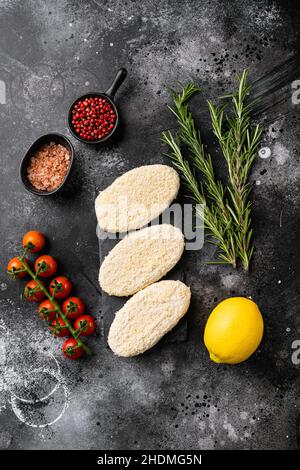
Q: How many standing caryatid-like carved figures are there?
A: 0